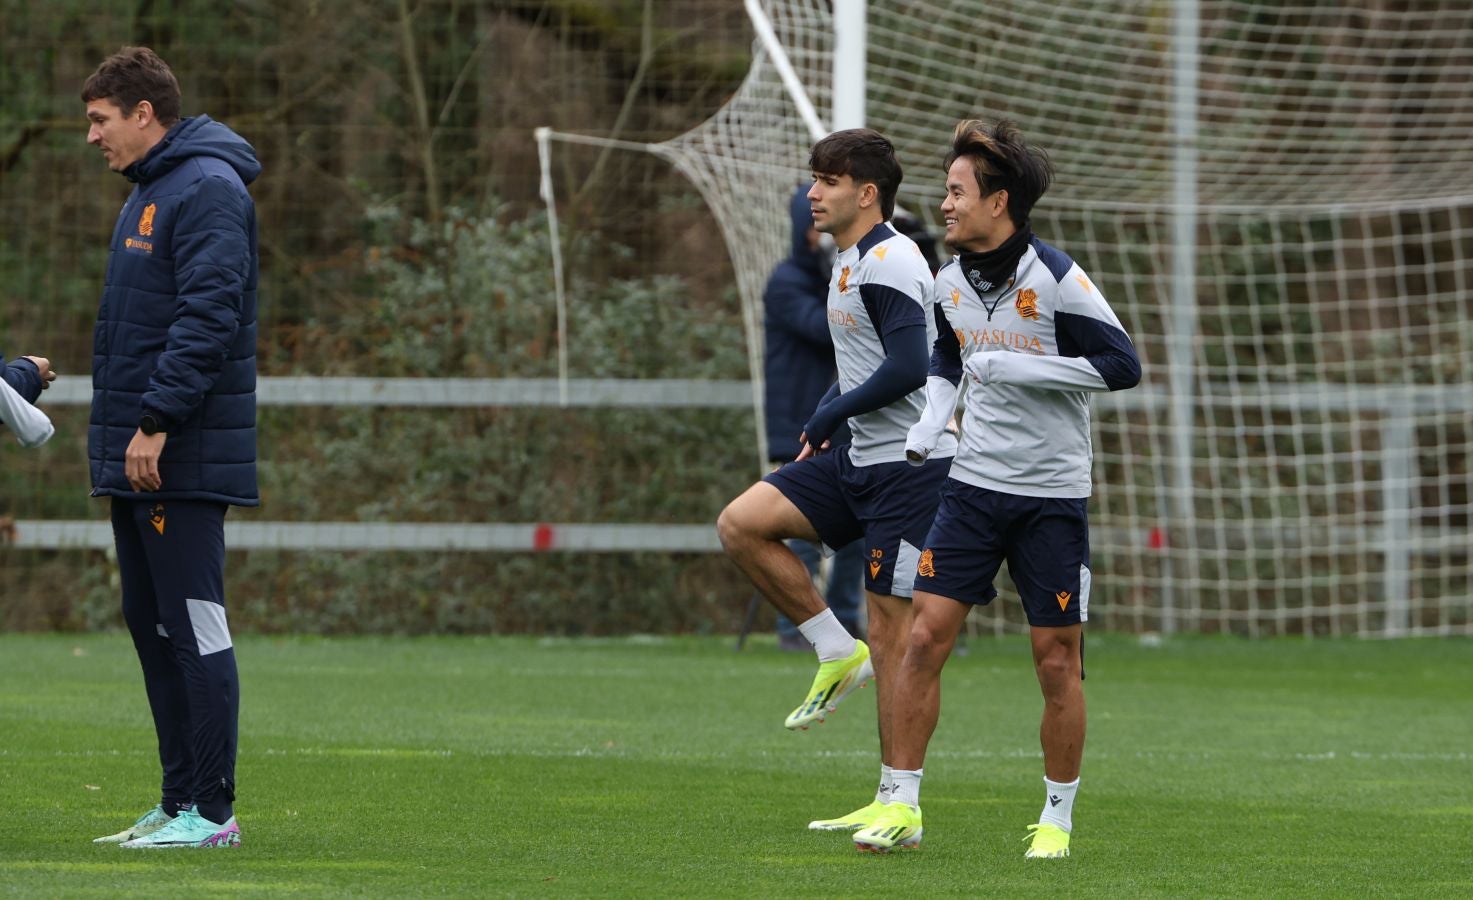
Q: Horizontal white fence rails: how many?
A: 2